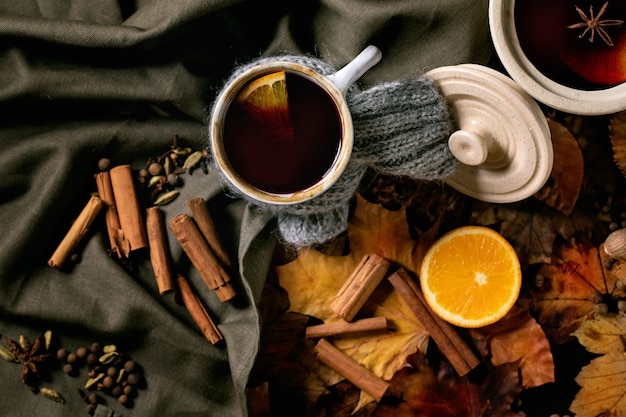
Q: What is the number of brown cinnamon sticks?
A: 11